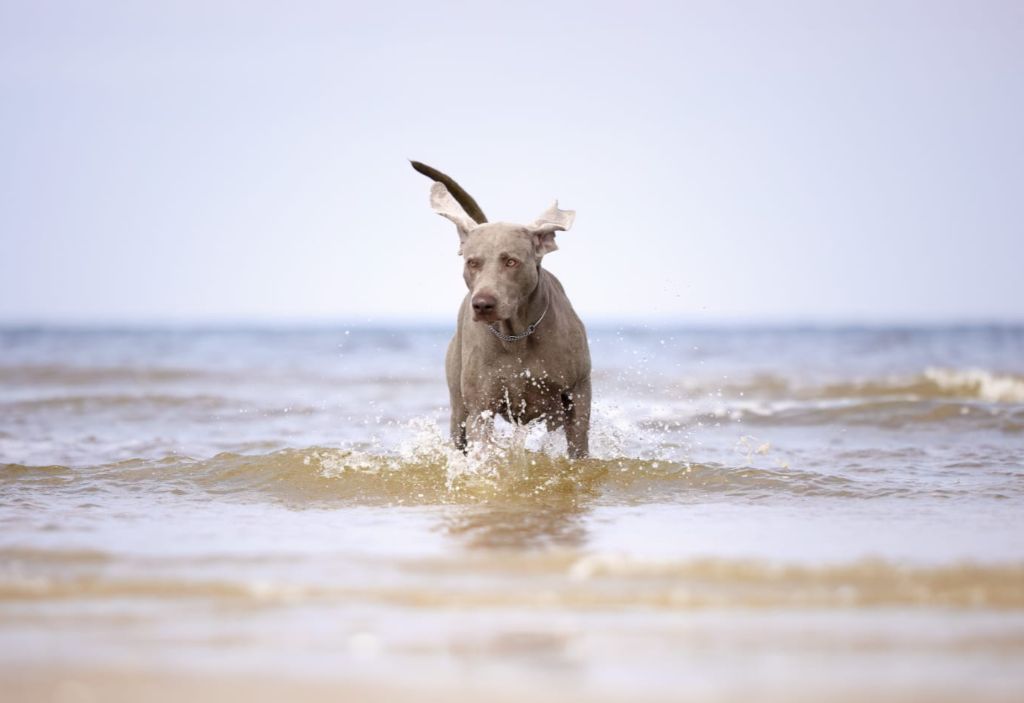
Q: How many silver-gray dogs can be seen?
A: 1